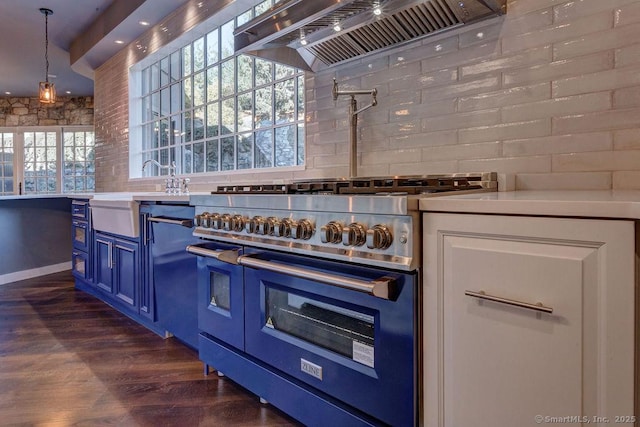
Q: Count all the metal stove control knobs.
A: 11